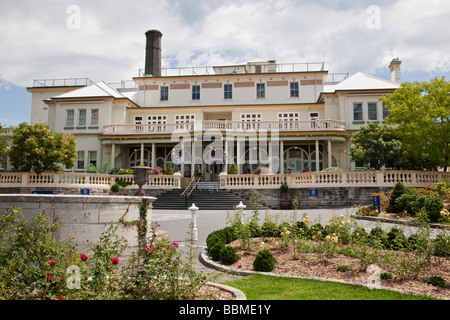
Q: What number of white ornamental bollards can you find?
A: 2